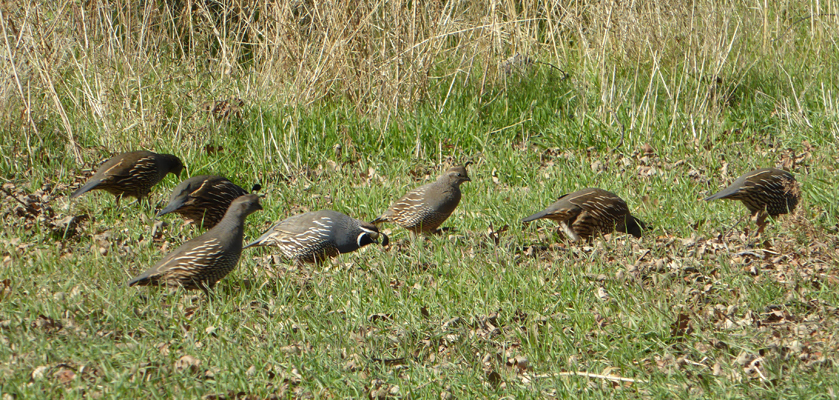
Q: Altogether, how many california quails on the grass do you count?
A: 7